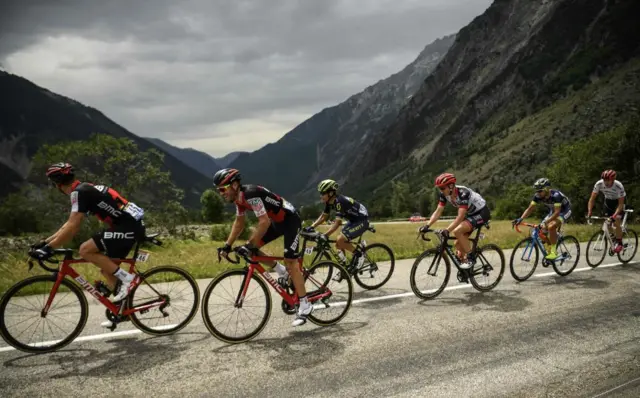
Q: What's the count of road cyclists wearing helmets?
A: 6